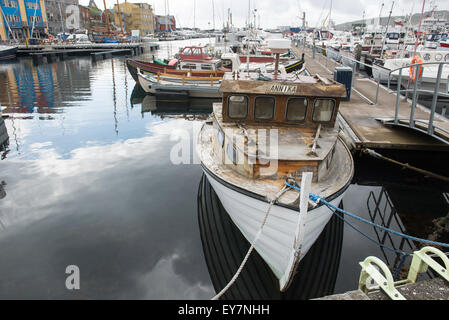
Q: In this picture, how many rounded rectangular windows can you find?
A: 4